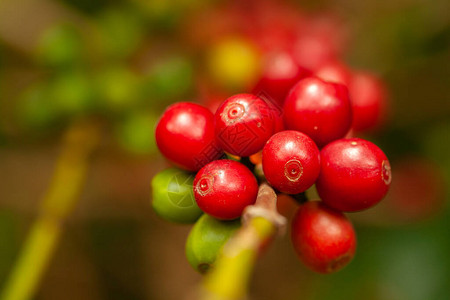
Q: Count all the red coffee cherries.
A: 7